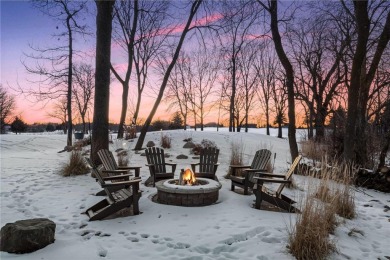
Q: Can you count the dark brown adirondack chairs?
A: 6